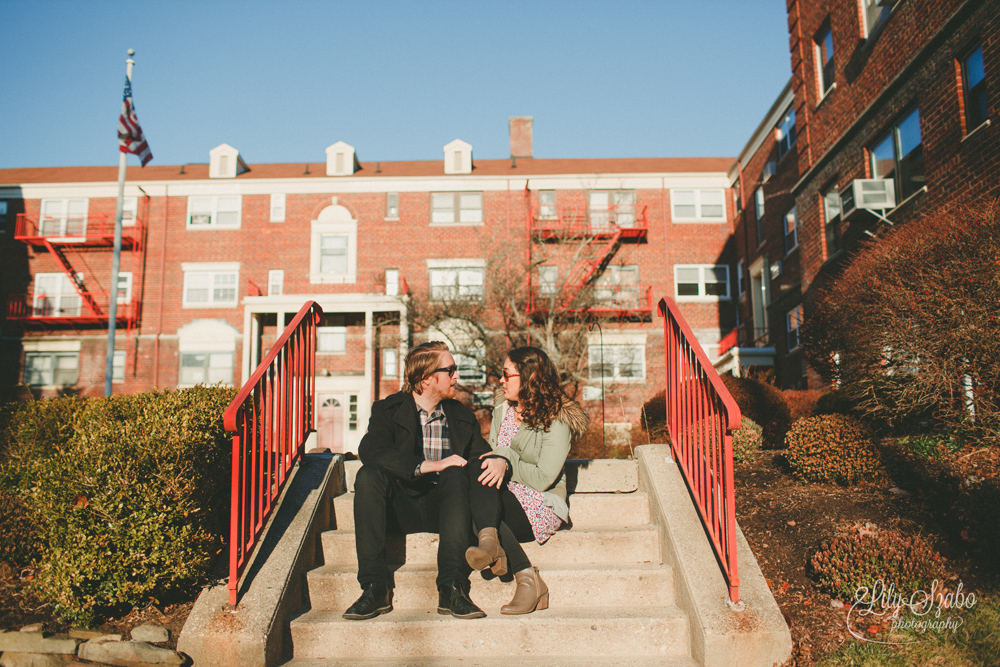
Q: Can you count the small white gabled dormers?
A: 3